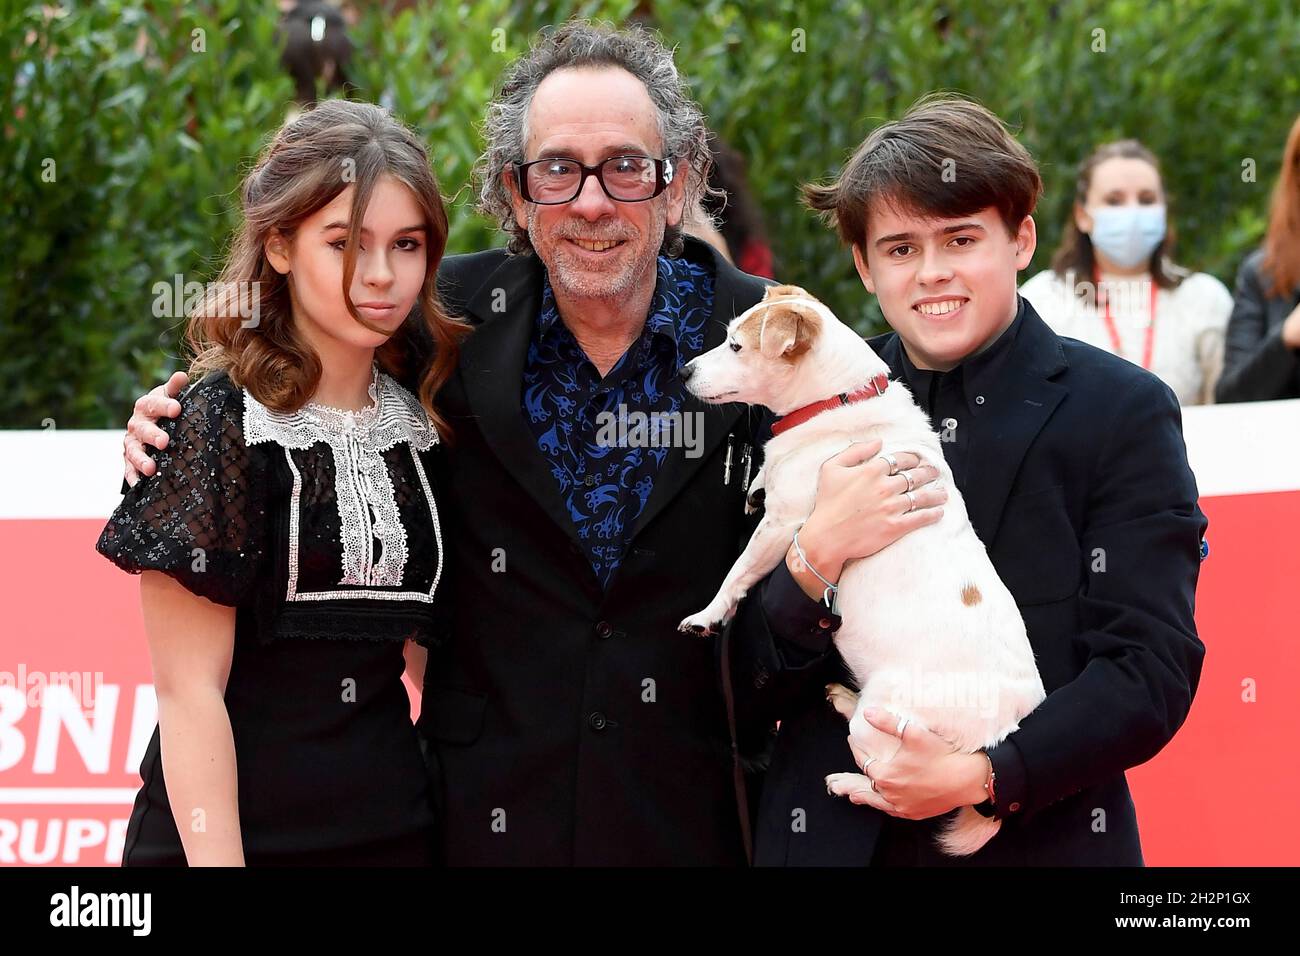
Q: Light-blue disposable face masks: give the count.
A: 1